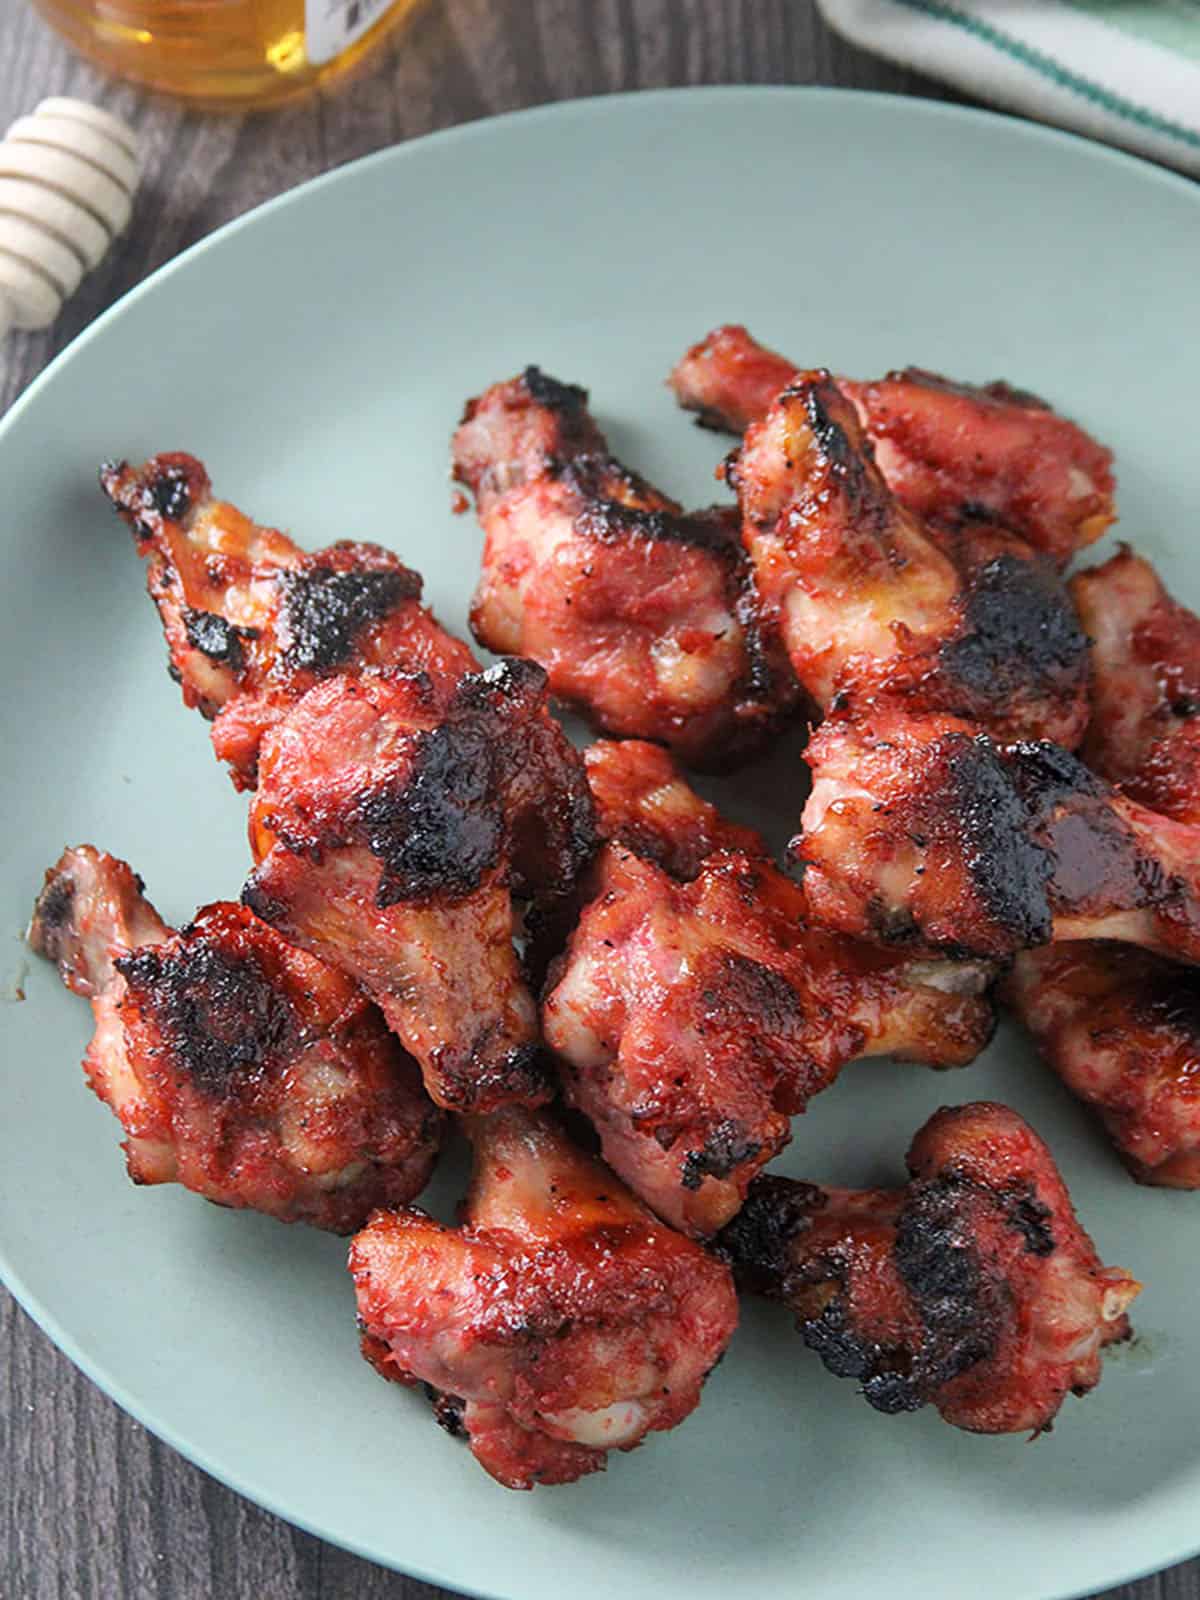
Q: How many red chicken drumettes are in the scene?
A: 13